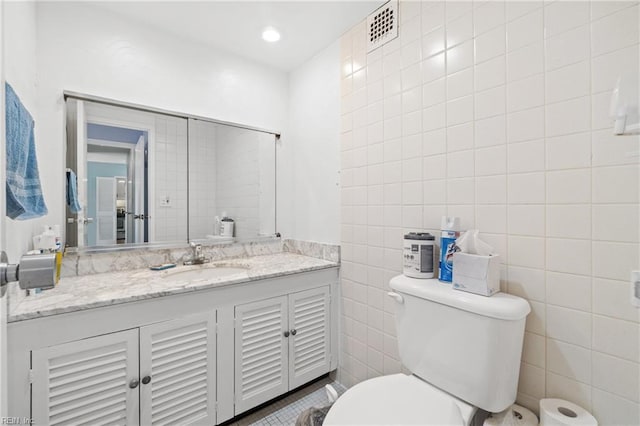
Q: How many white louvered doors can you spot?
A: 4